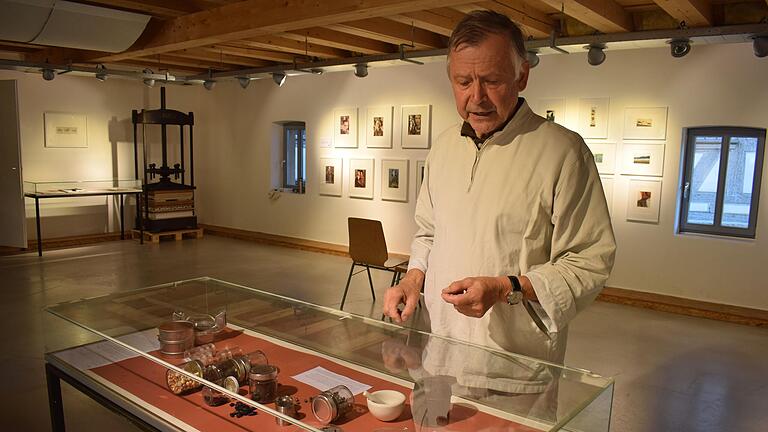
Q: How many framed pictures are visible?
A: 15